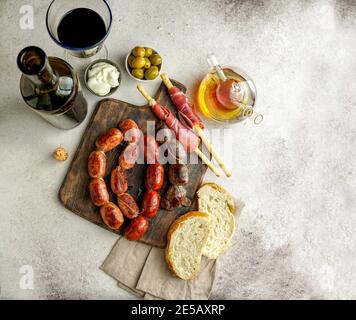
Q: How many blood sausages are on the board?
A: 4